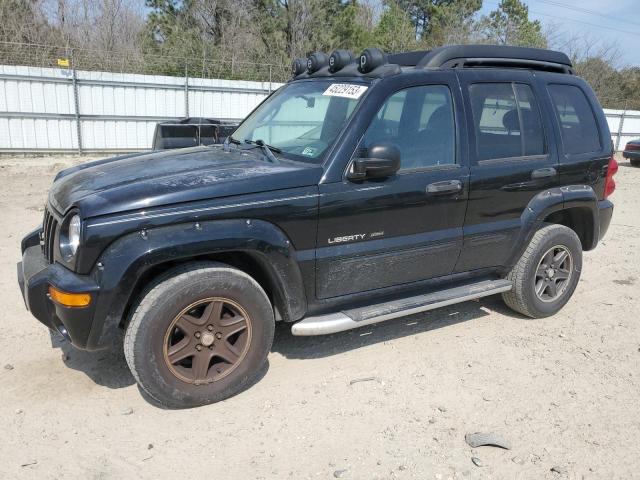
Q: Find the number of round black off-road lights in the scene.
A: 4